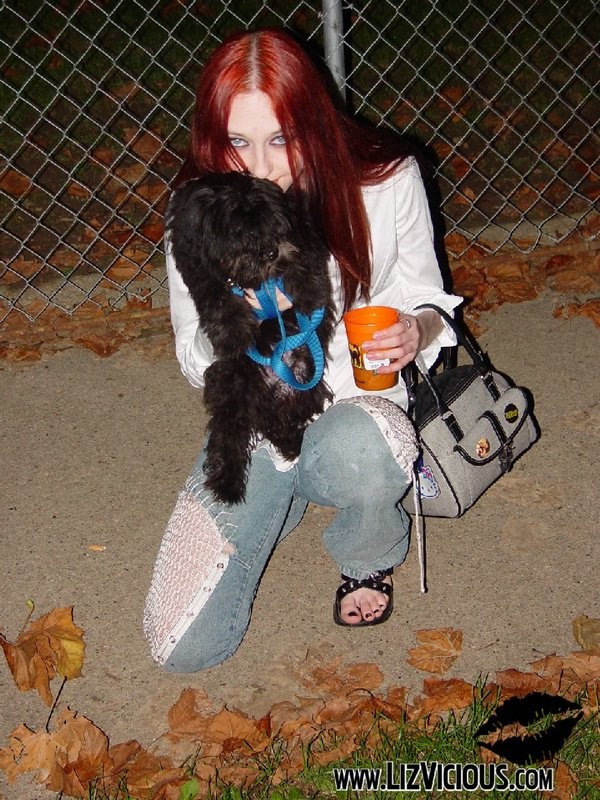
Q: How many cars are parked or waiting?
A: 0